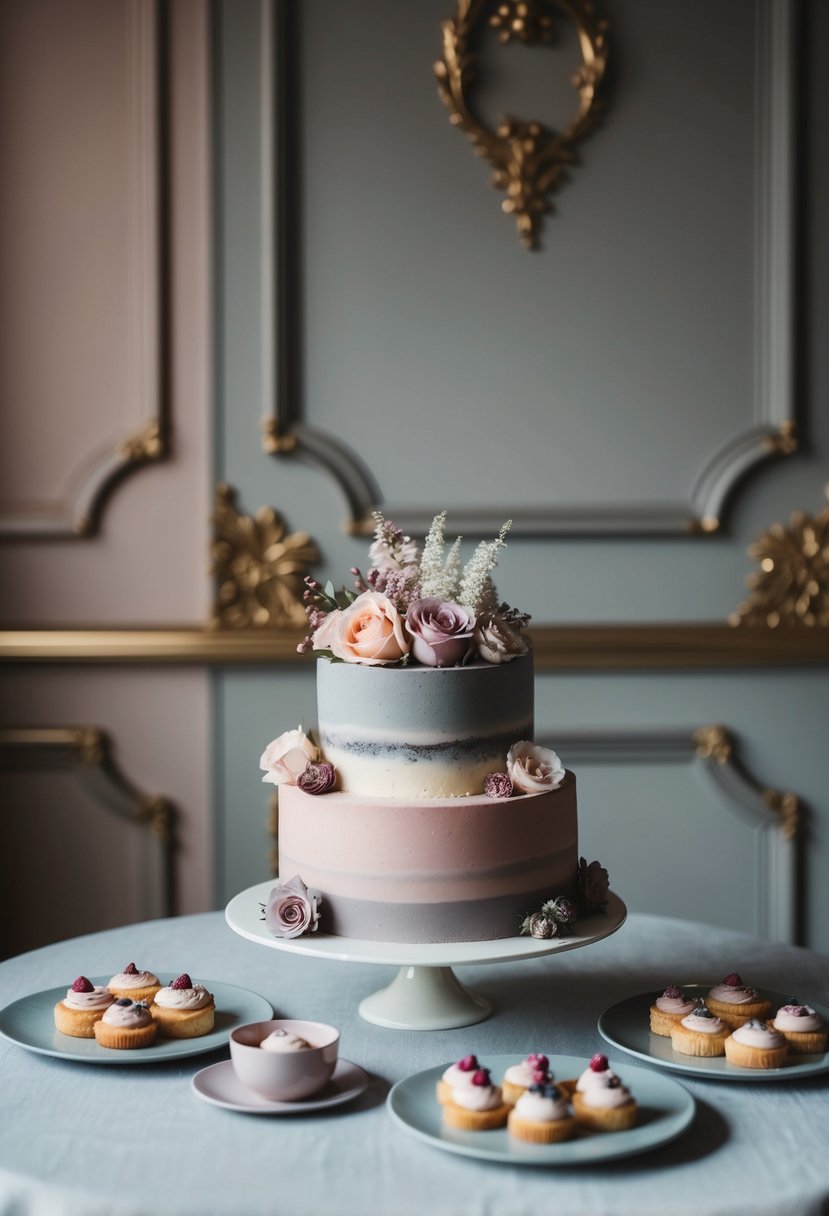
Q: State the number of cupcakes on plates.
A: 15